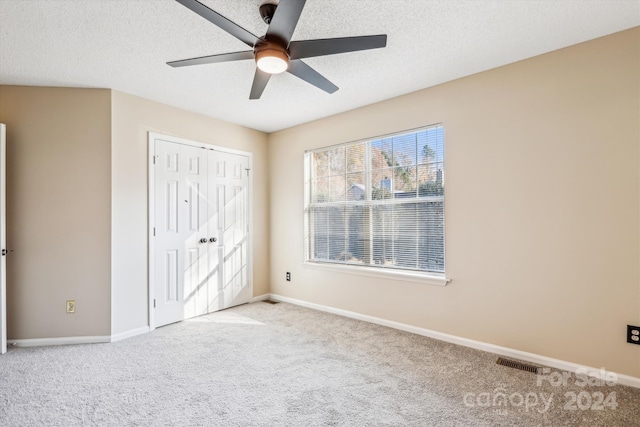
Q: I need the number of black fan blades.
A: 6